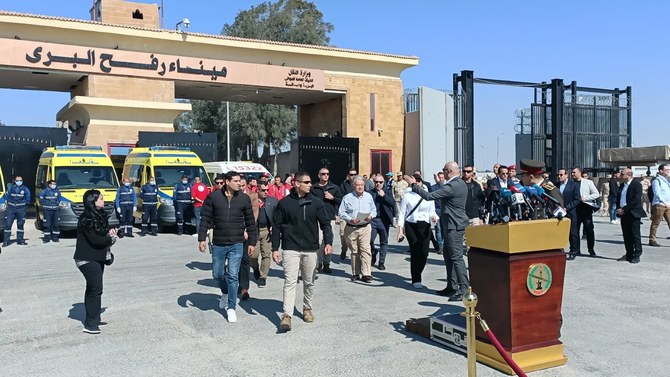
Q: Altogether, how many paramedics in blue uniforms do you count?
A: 5